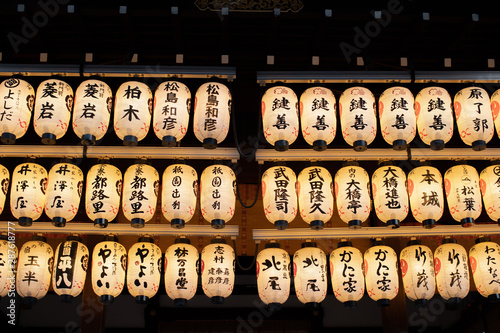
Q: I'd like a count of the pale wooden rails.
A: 6